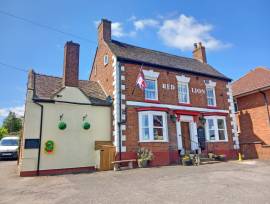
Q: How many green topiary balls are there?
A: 2